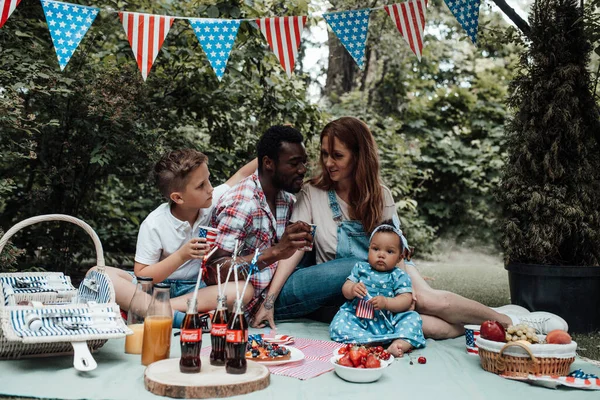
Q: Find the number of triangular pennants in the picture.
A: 8